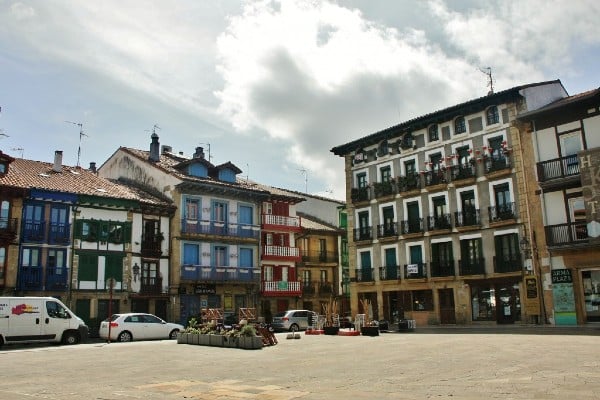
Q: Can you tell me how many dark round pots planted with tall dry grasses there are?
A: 2